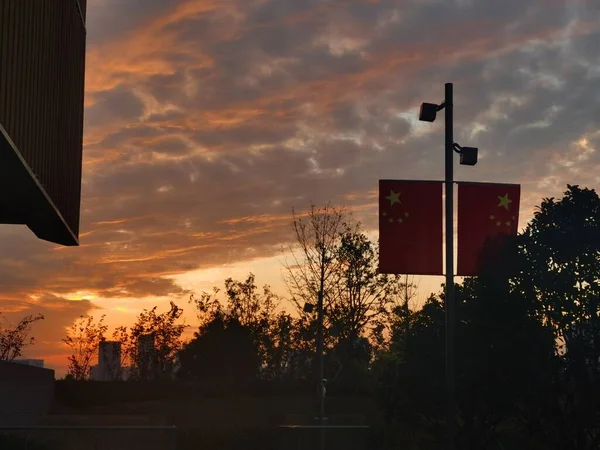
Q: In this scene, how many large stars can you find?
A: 2